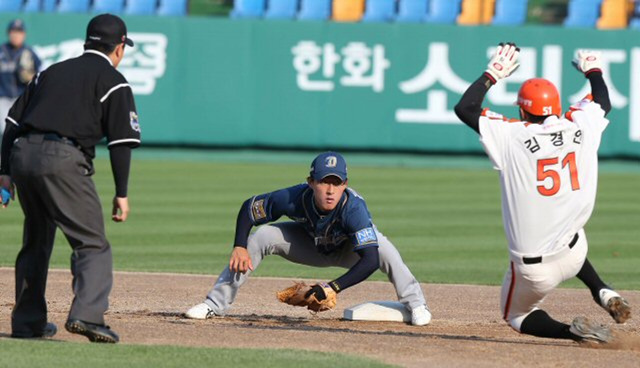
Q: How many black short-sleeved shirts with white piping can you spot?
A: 1